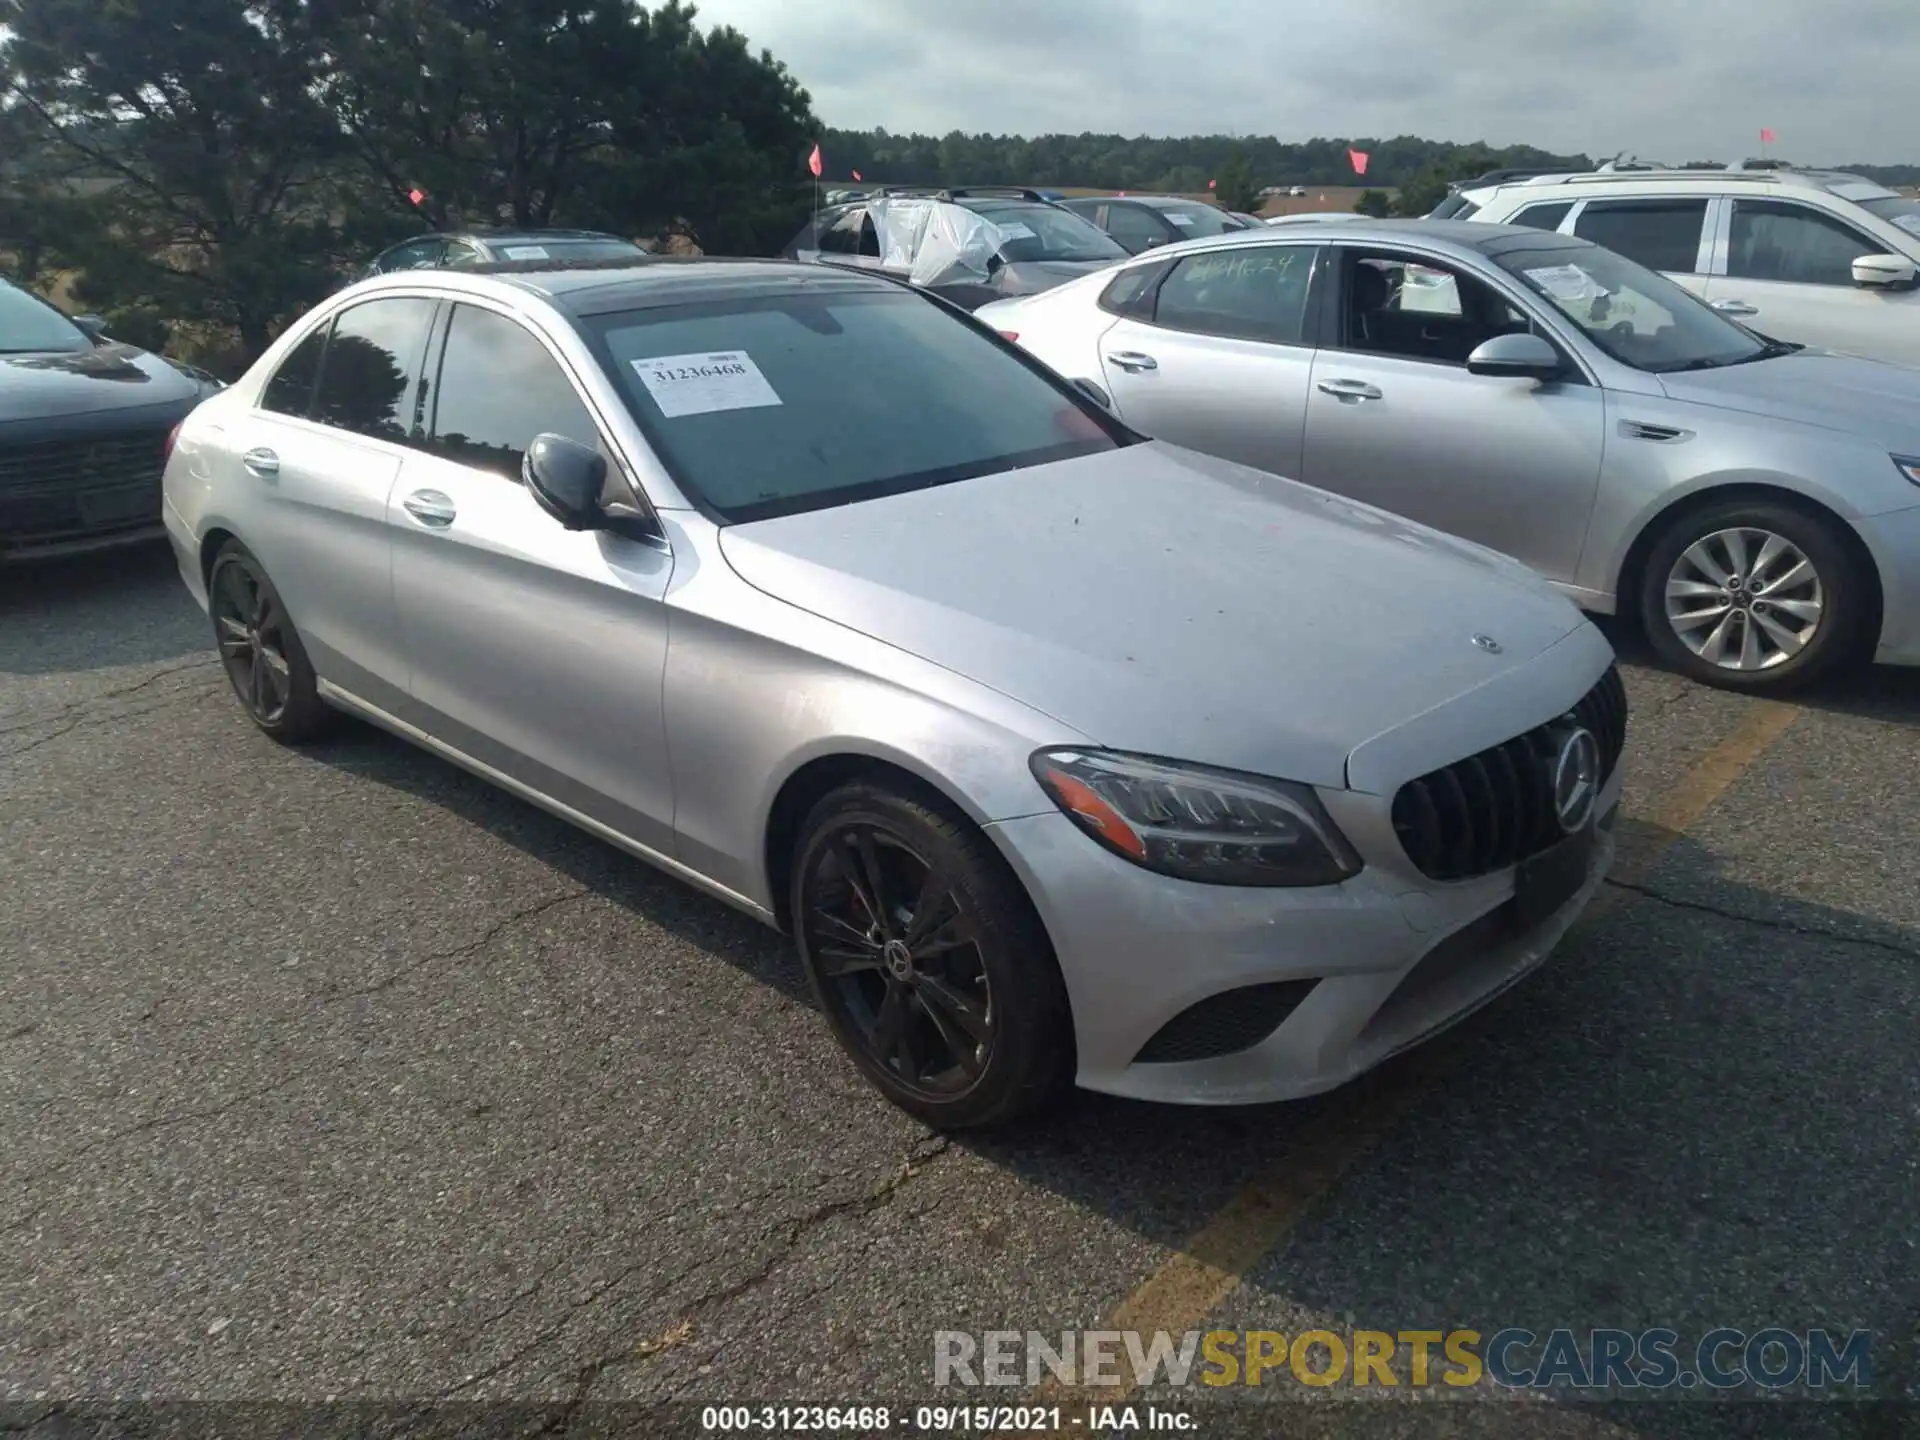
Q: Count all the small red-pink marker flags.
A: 7